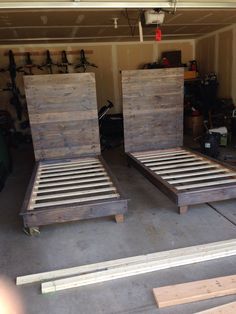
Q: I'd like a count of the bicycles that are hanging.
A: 5